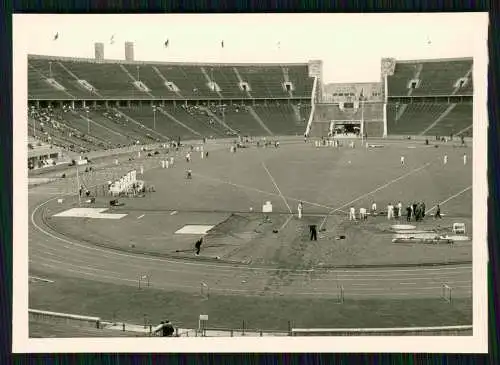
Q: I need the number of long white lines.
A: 4